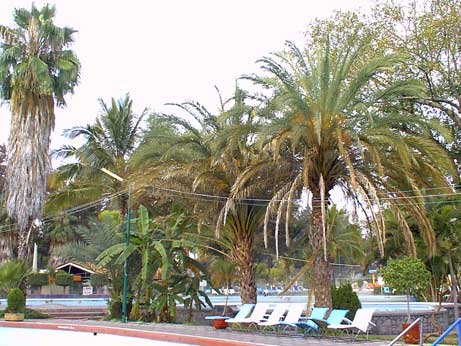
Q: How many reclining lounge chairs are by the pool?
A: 7